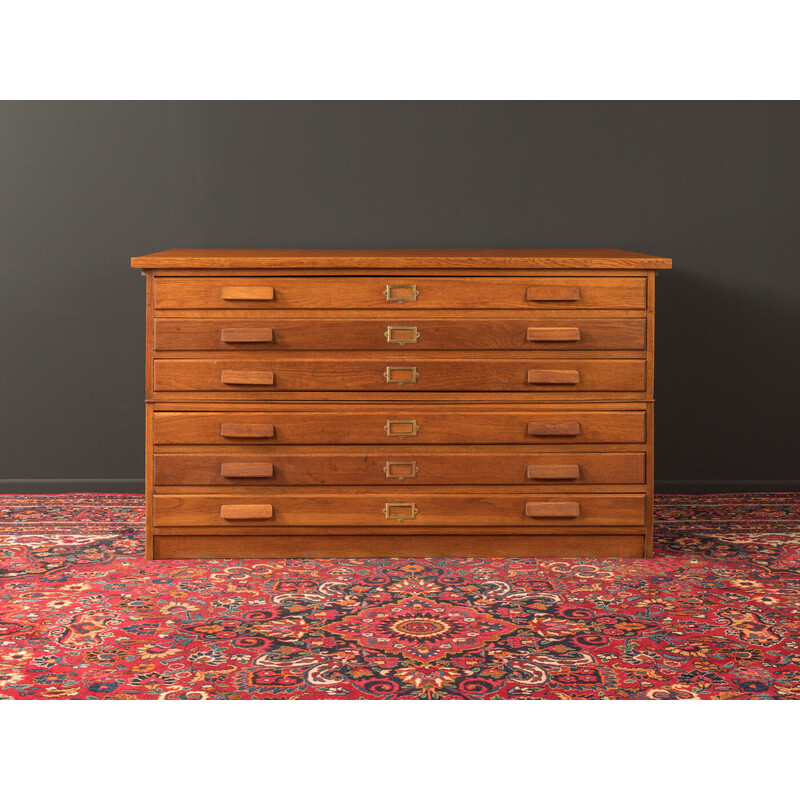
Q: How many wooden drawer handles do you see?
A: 12